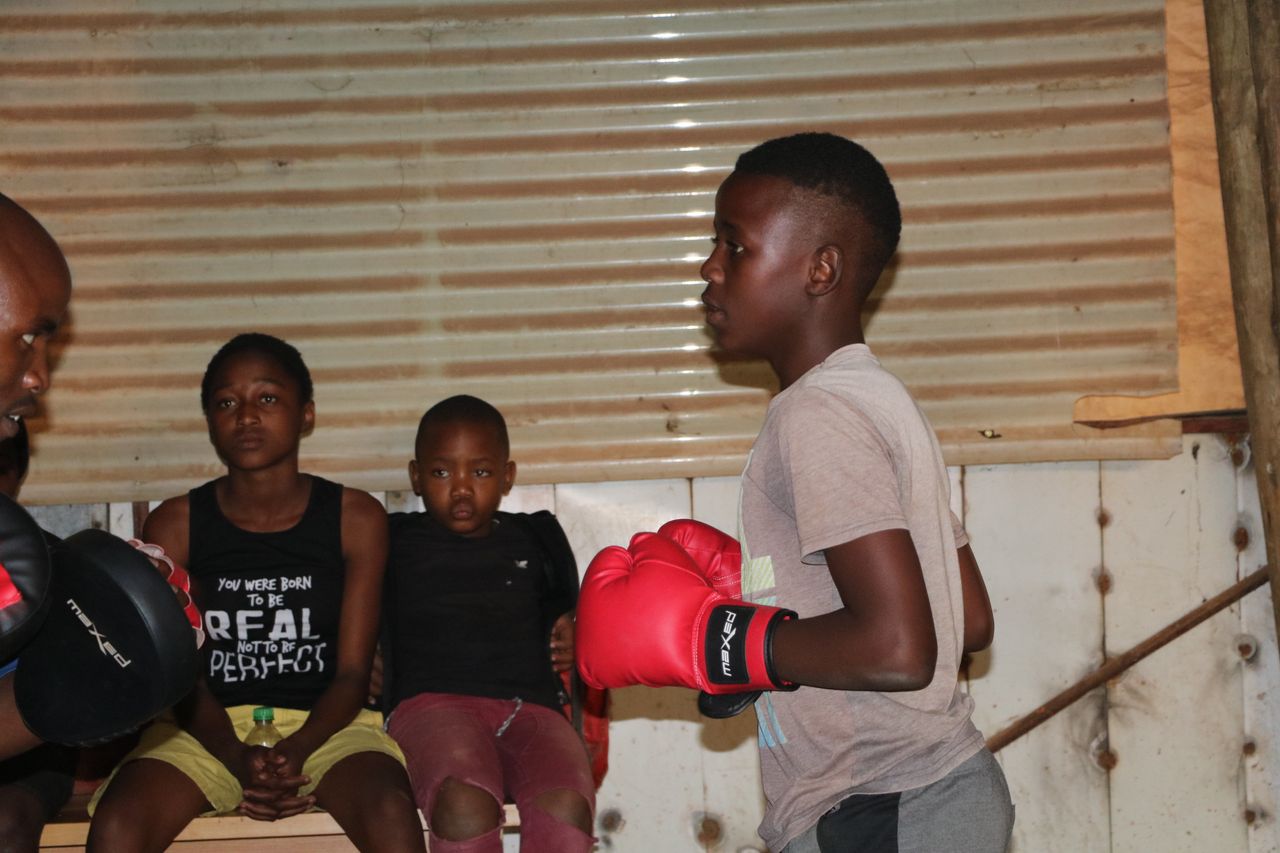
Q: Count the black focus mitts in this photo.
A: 2